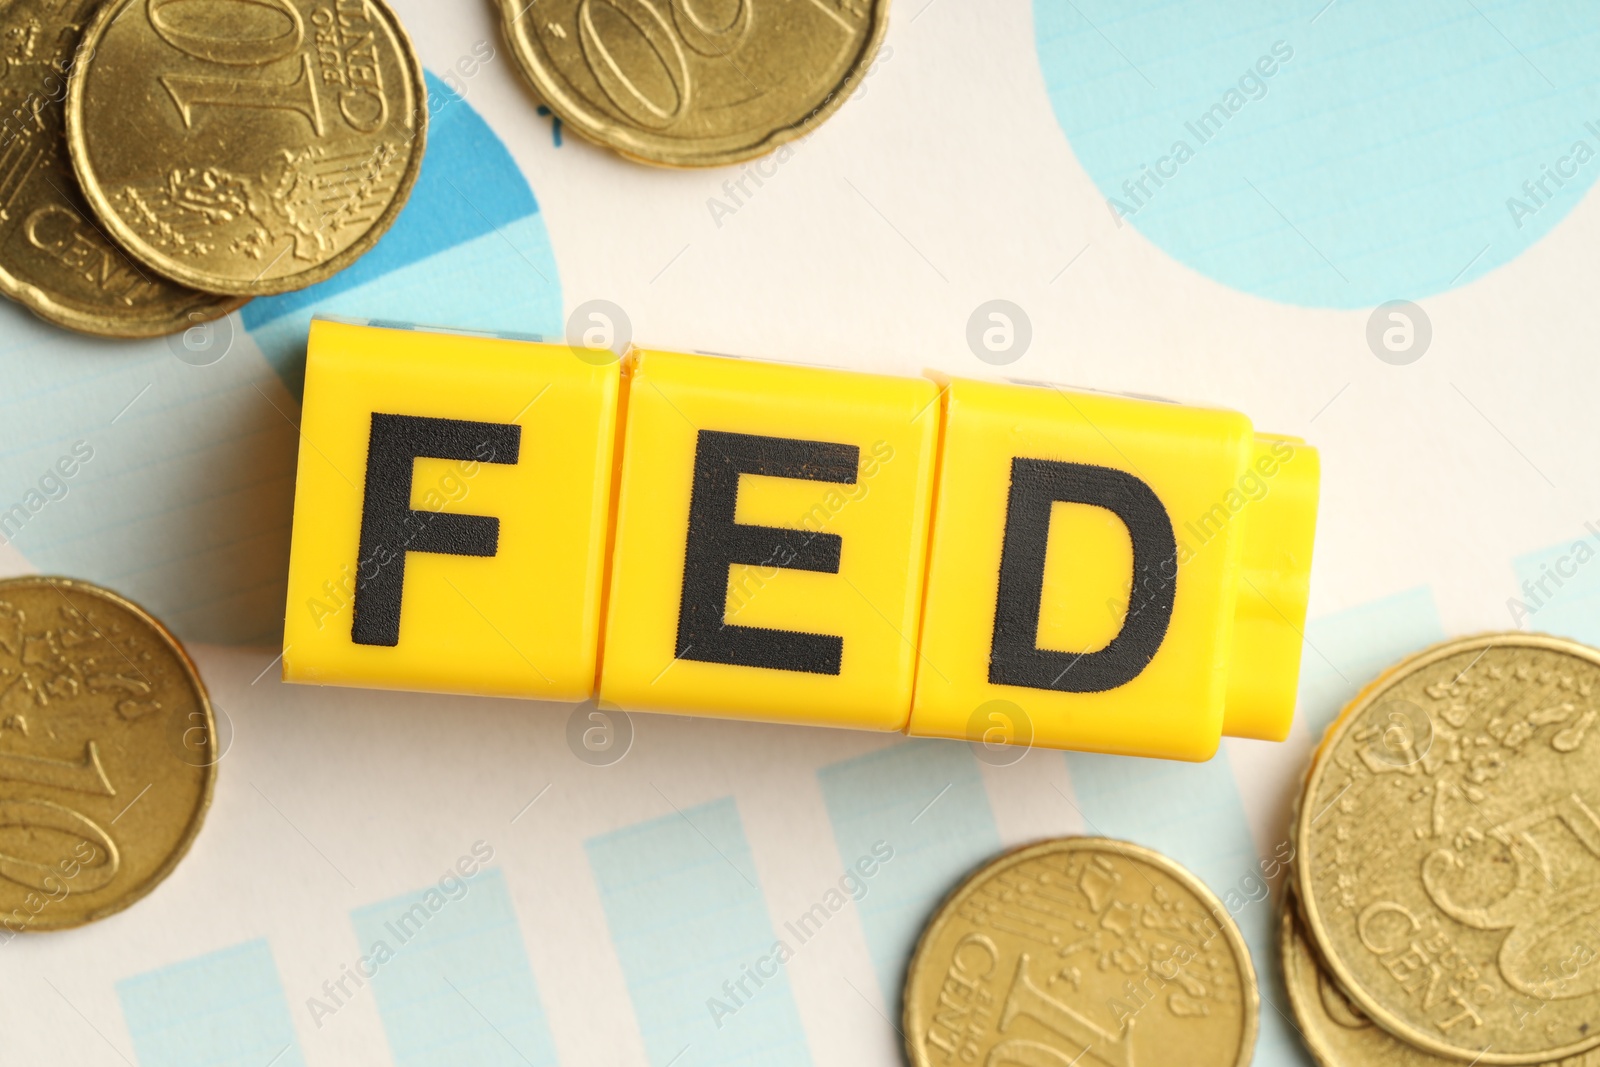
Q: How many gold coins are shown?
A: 7